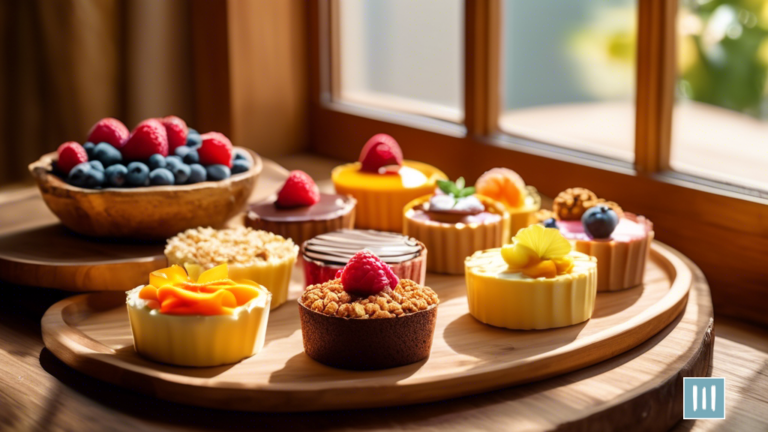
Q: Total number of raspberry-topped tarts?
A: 3